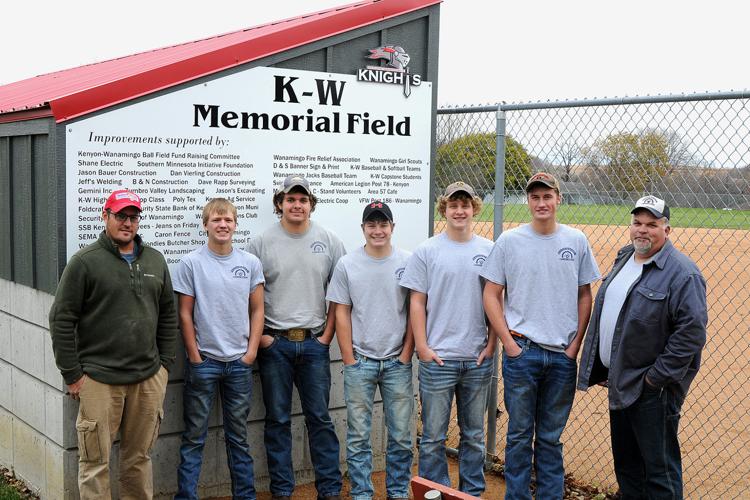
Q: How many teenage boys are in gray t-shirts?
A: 5